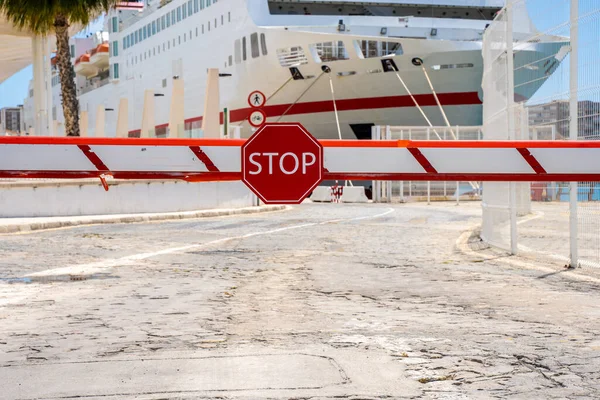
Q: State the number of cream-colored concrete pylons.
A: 6